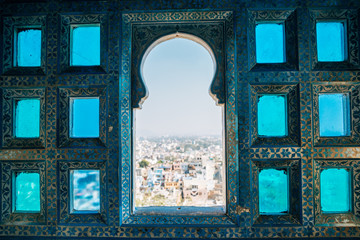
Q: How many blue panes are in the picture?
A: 12